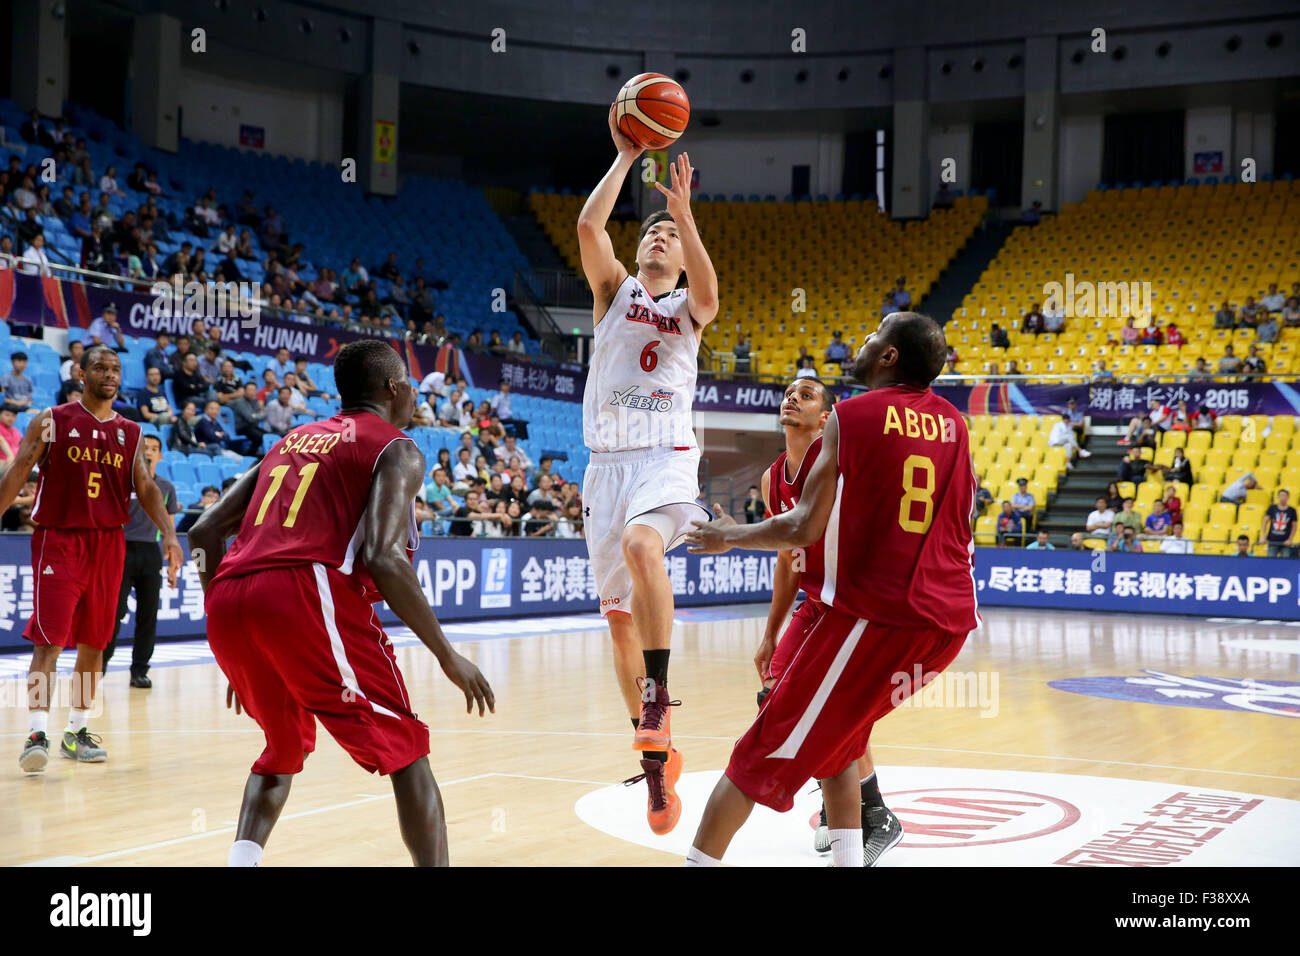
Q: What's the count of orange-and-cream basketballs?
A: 1